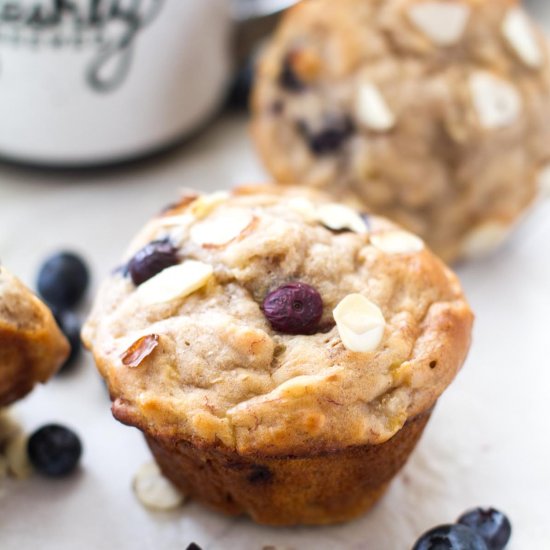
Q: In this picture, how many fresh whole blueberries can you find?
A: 5